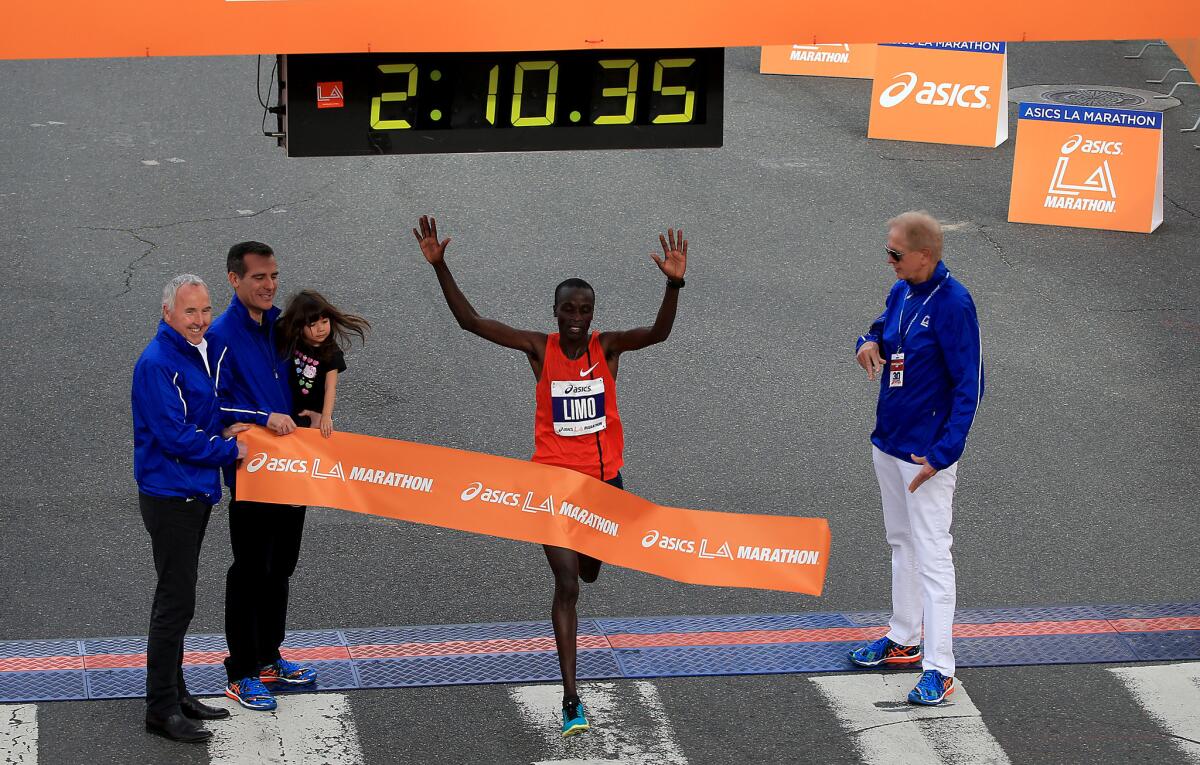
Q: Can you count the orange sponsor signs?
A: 3